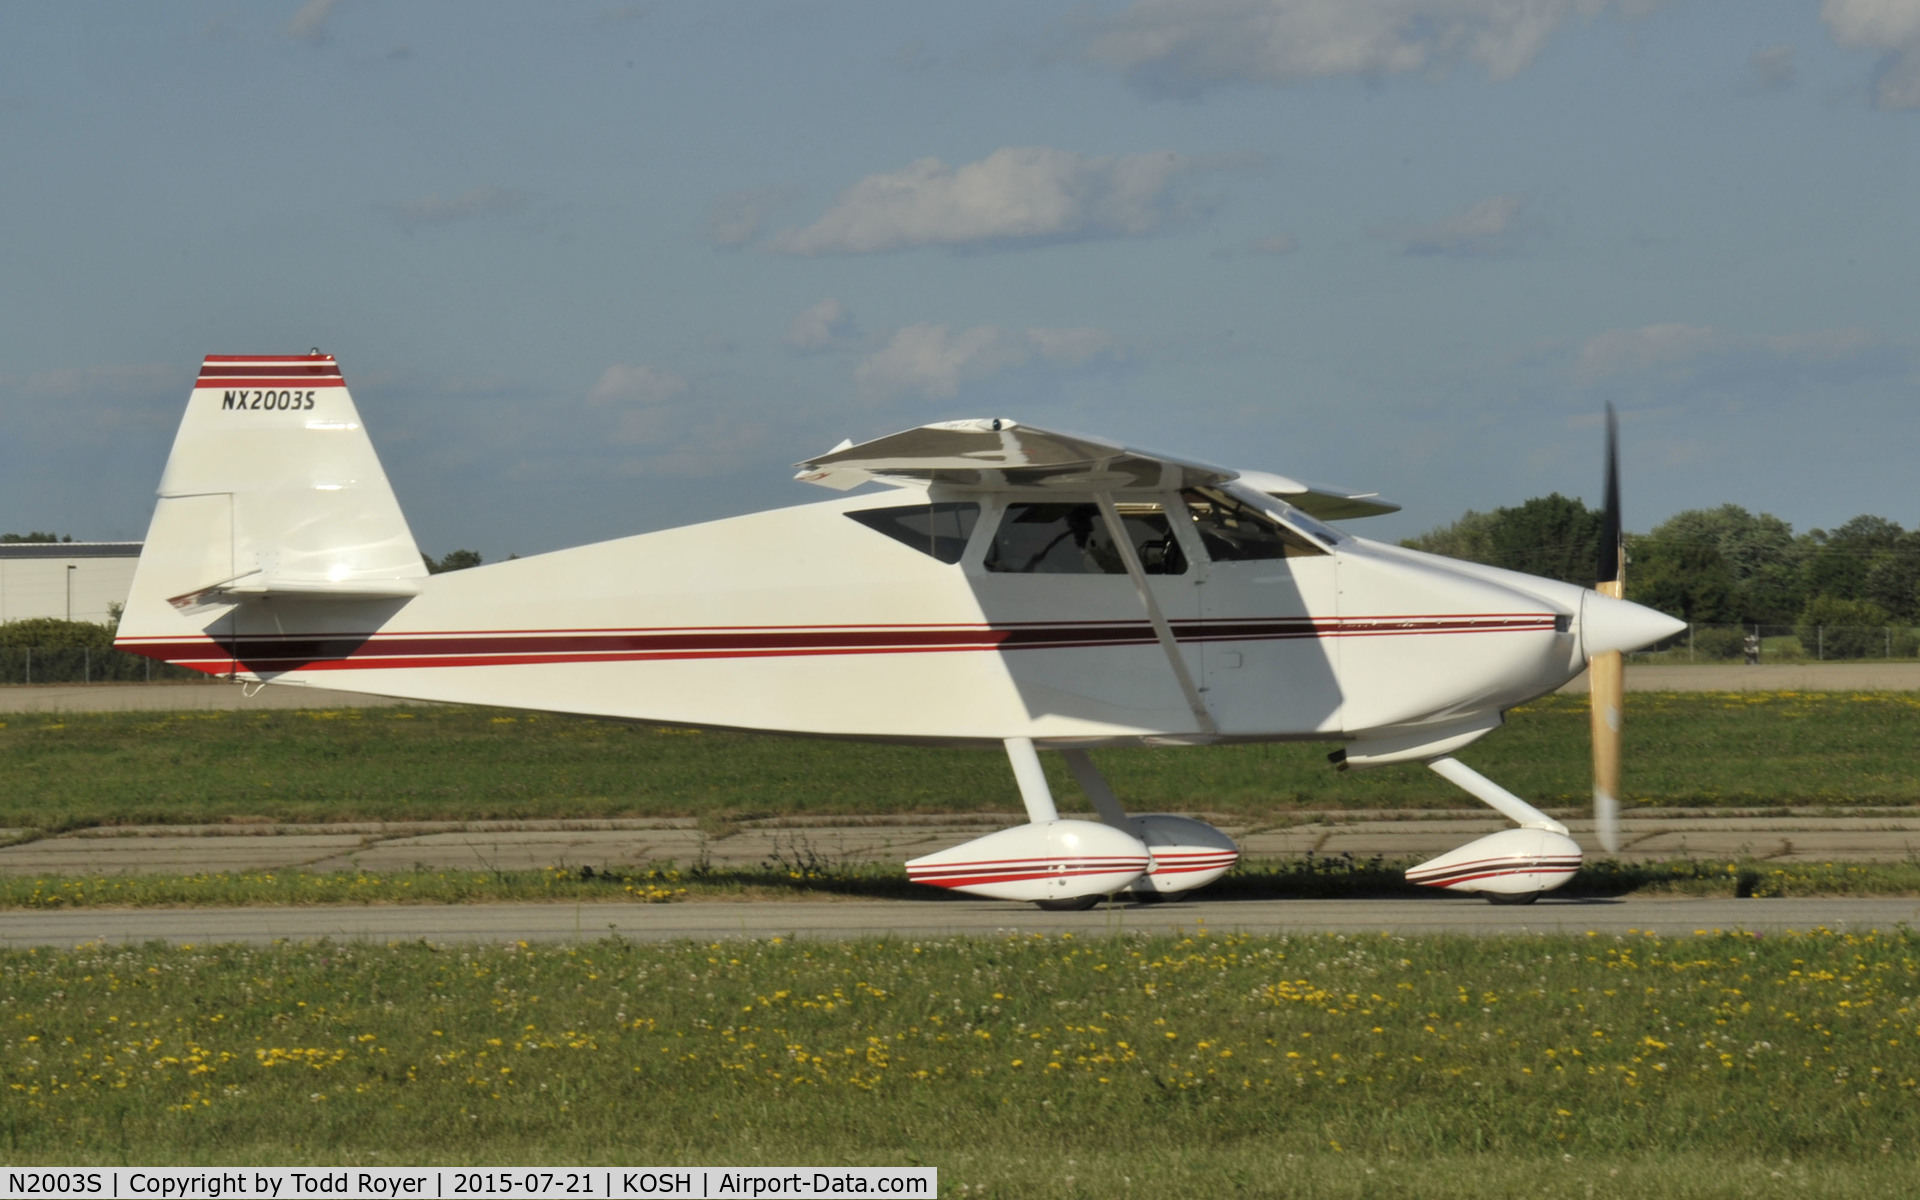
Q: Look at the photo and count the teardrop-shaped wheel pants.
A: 3